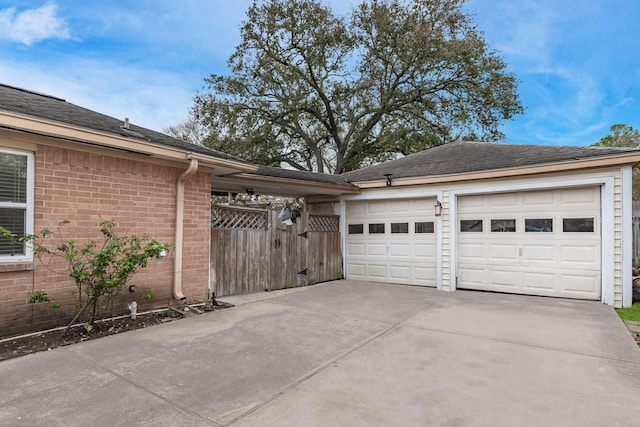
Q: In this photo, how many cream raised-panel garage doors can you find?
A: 2